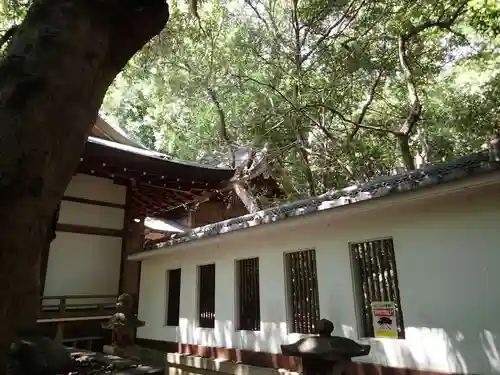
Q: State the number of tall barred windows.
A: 5